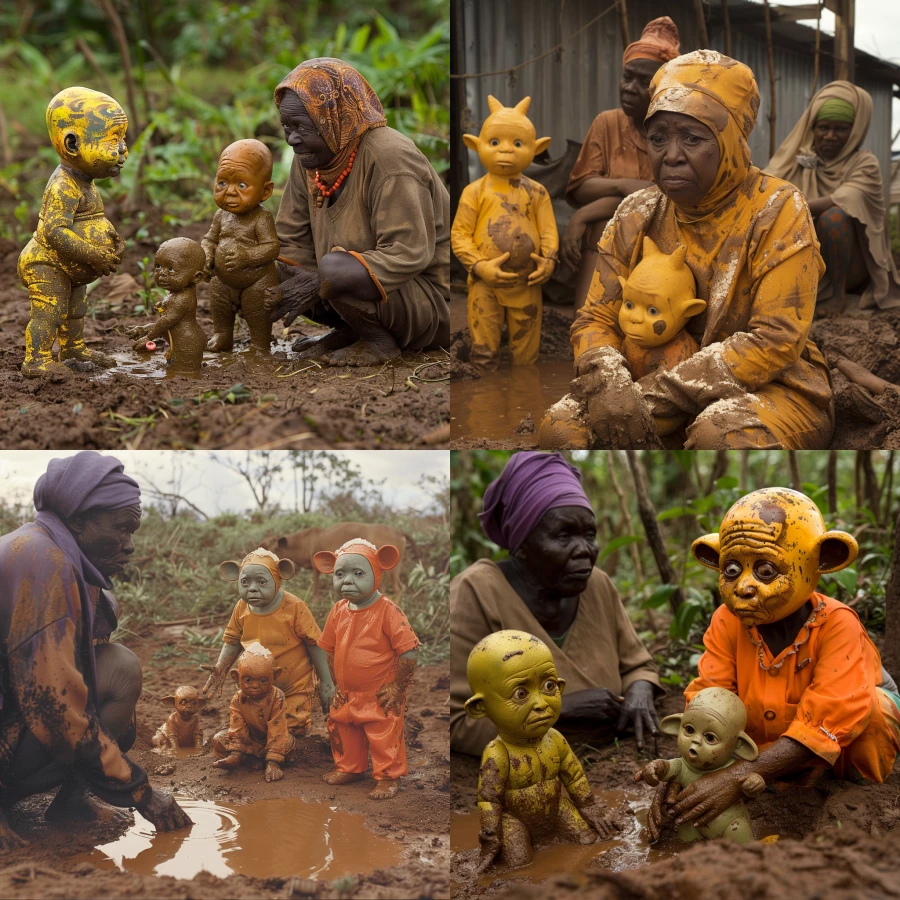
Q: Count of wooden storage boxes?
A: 0